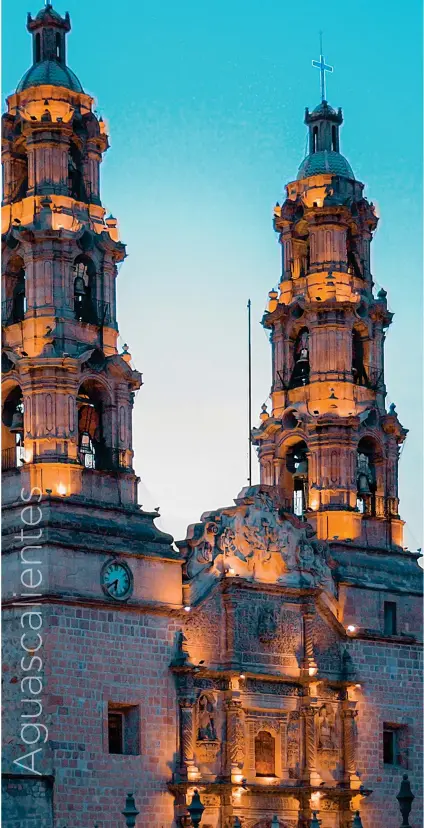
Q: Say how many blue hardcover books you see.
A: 0